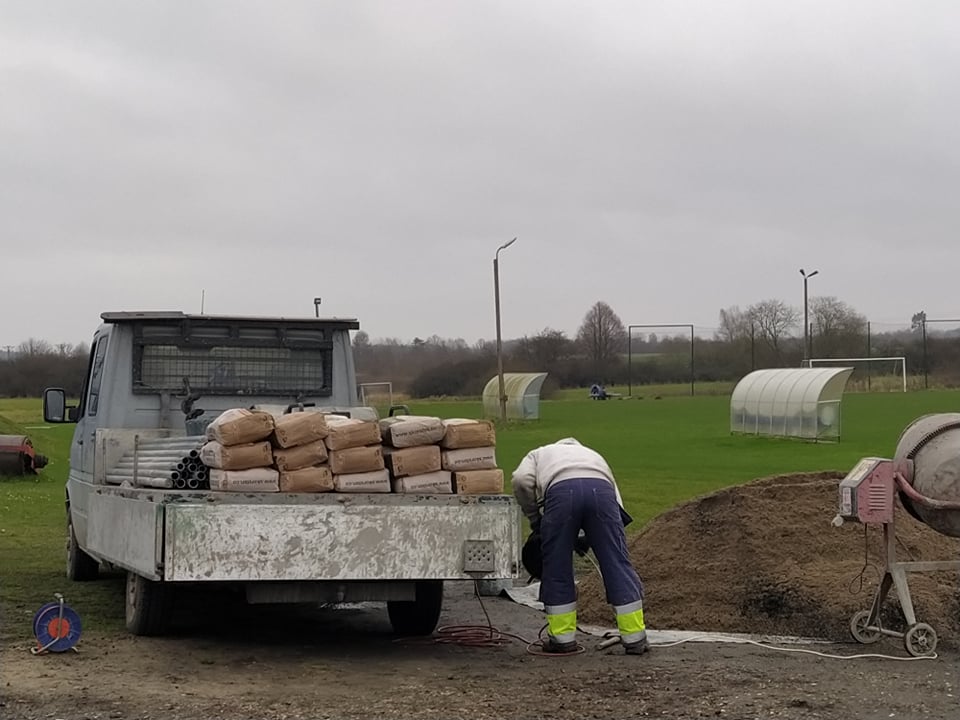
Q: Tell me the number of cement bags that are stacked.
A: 15